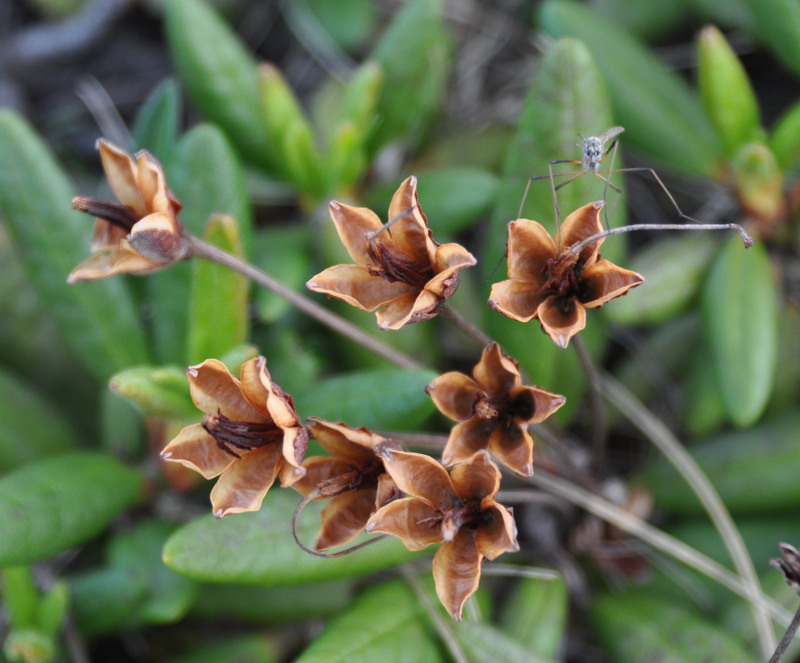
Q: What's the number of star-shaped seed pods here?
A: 7